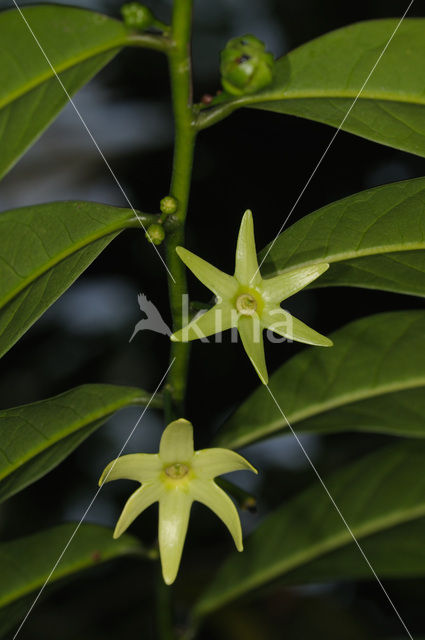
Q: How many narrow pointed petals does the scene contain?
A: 12